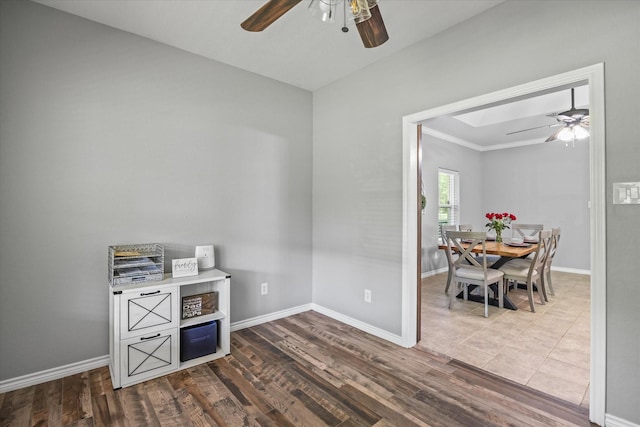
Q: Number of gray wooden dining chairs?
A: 6